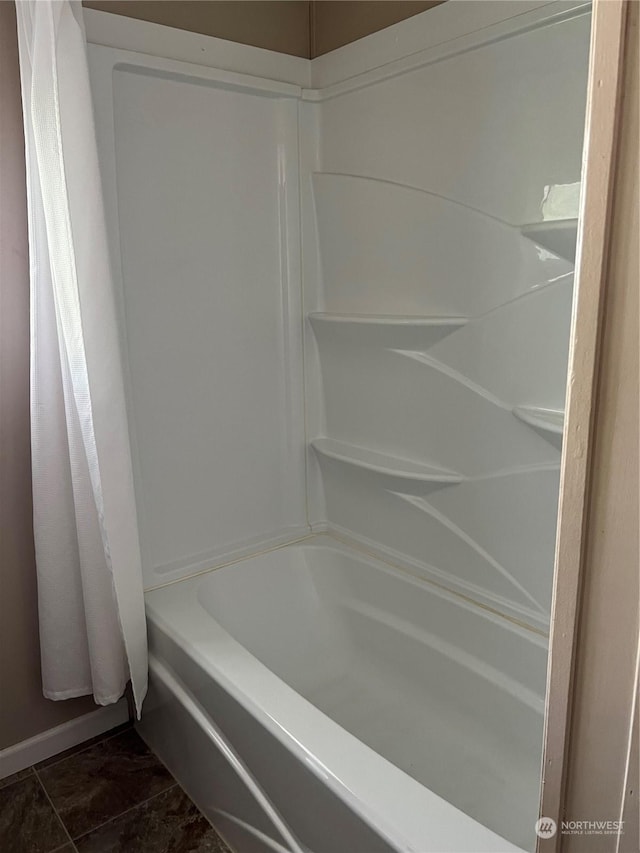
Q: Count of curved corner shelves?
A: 4